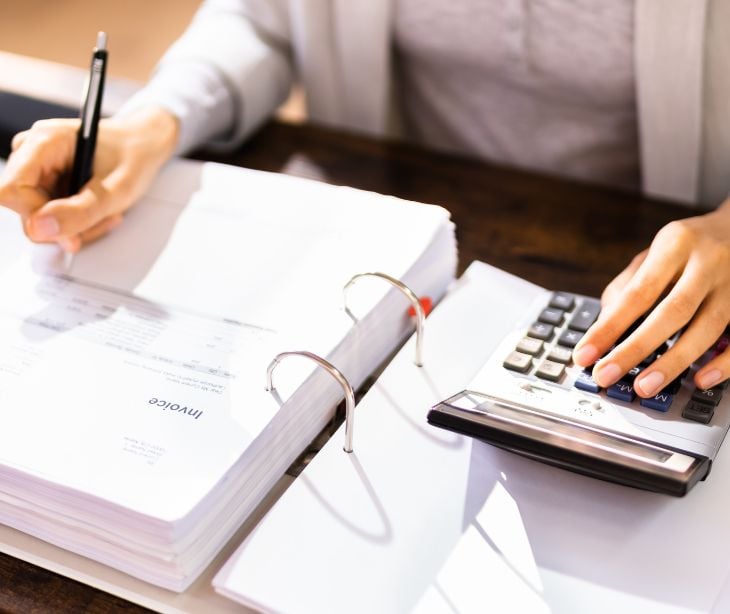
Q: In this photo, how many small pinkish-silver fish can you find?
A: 0